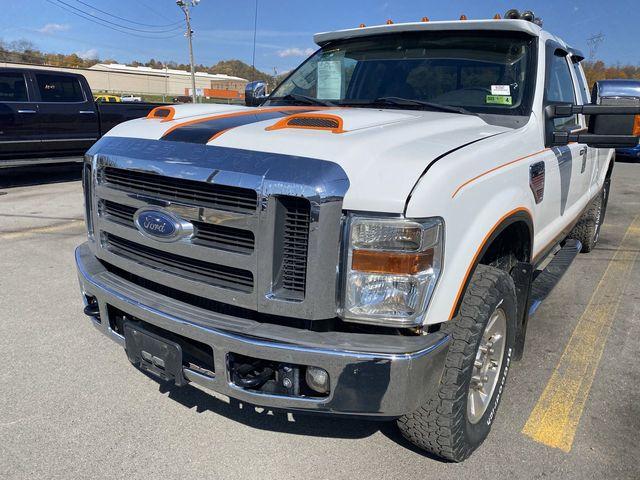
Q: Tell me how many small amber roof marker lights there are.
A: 5